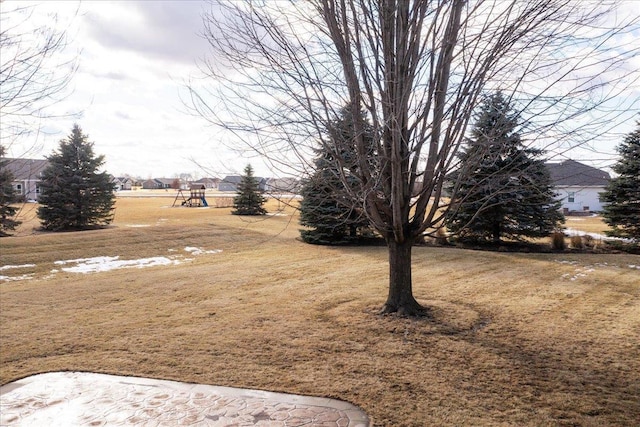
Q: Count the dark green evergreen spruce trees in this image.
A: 6